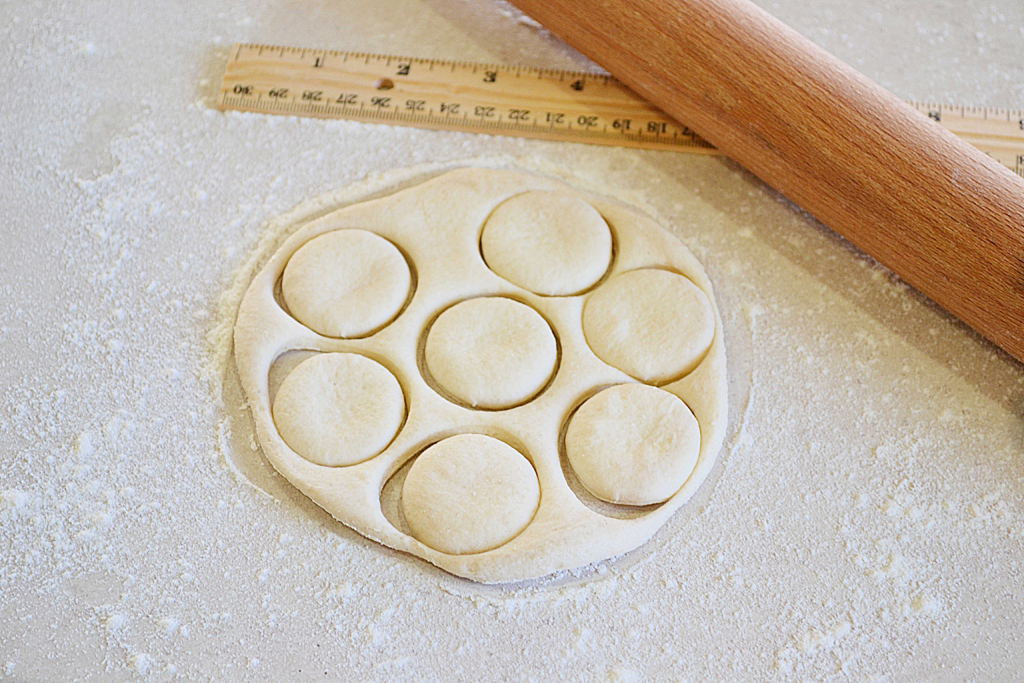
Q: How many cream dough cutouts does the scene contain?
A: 7